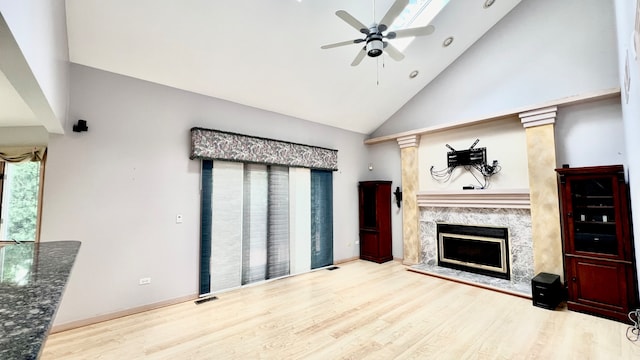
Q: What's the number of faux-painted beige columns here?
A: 2